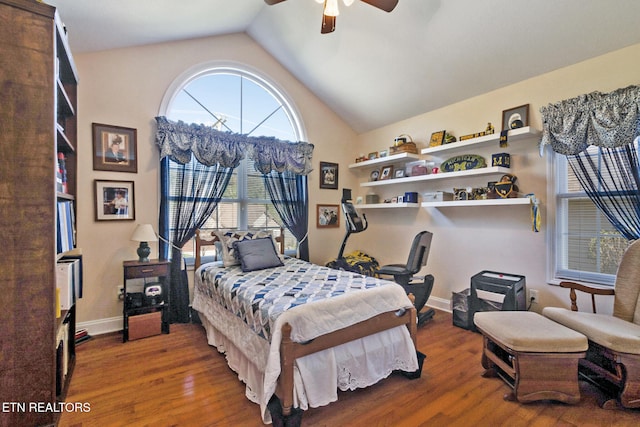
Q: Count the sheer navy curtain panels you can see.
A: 3